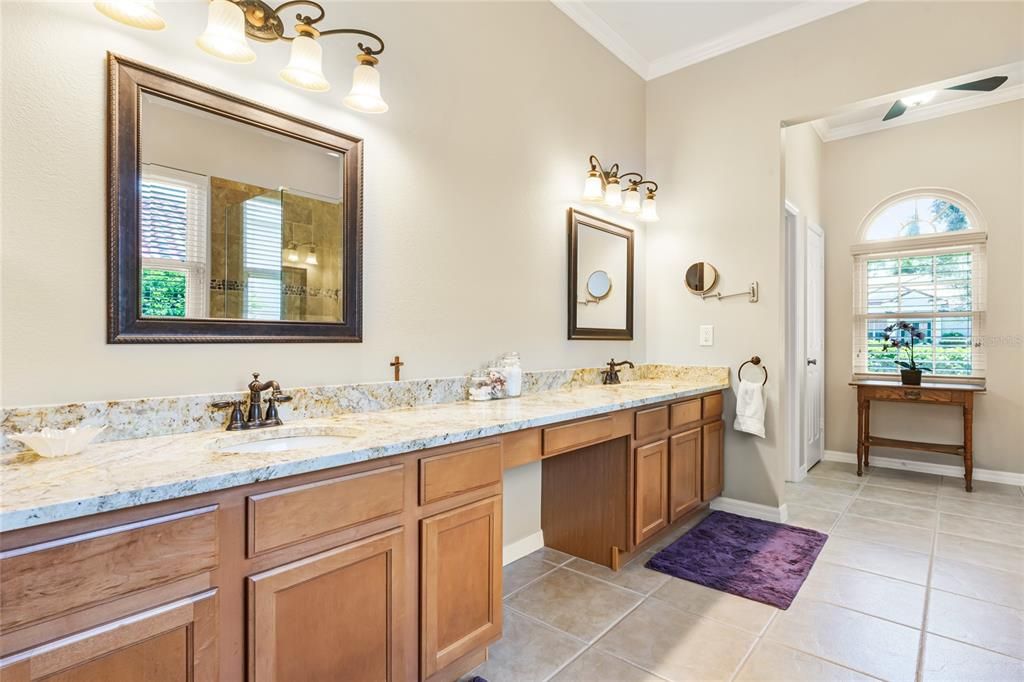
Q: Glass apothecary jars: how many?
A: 3